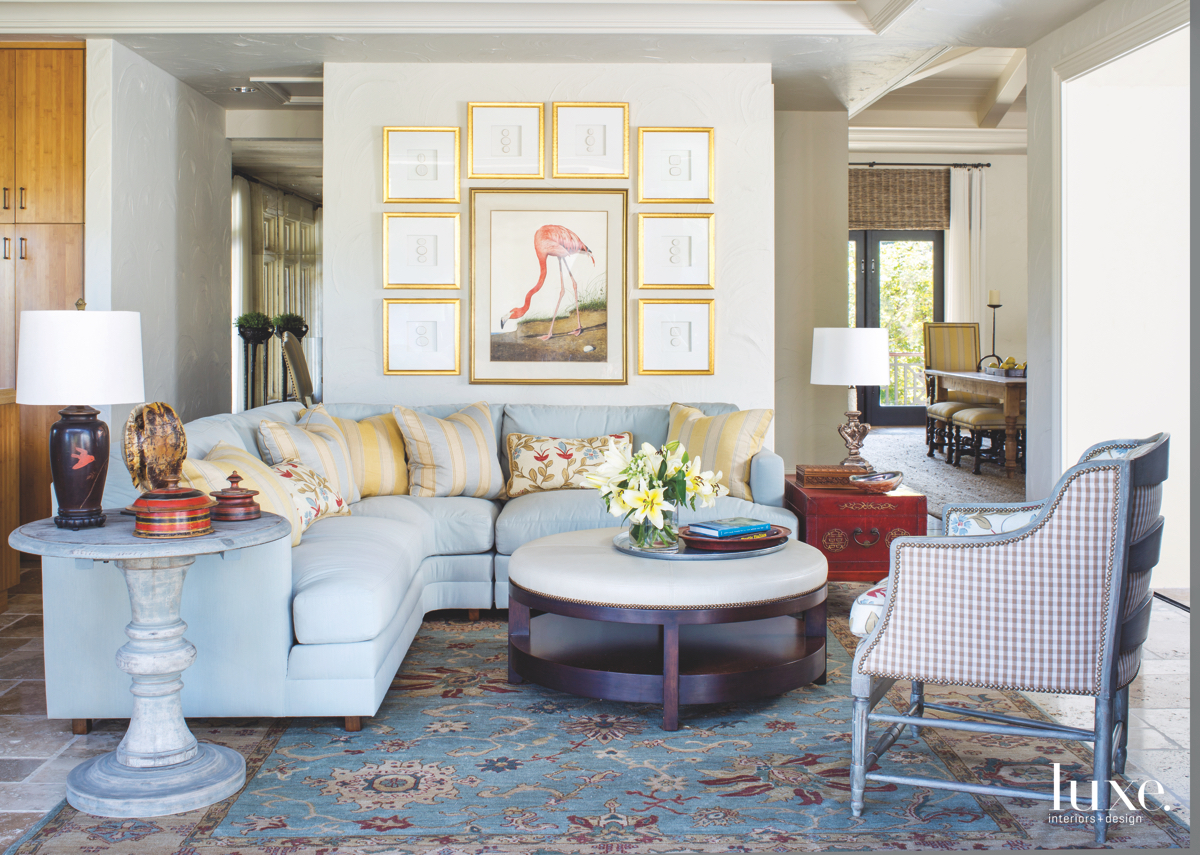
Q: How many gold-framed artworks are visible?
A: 9